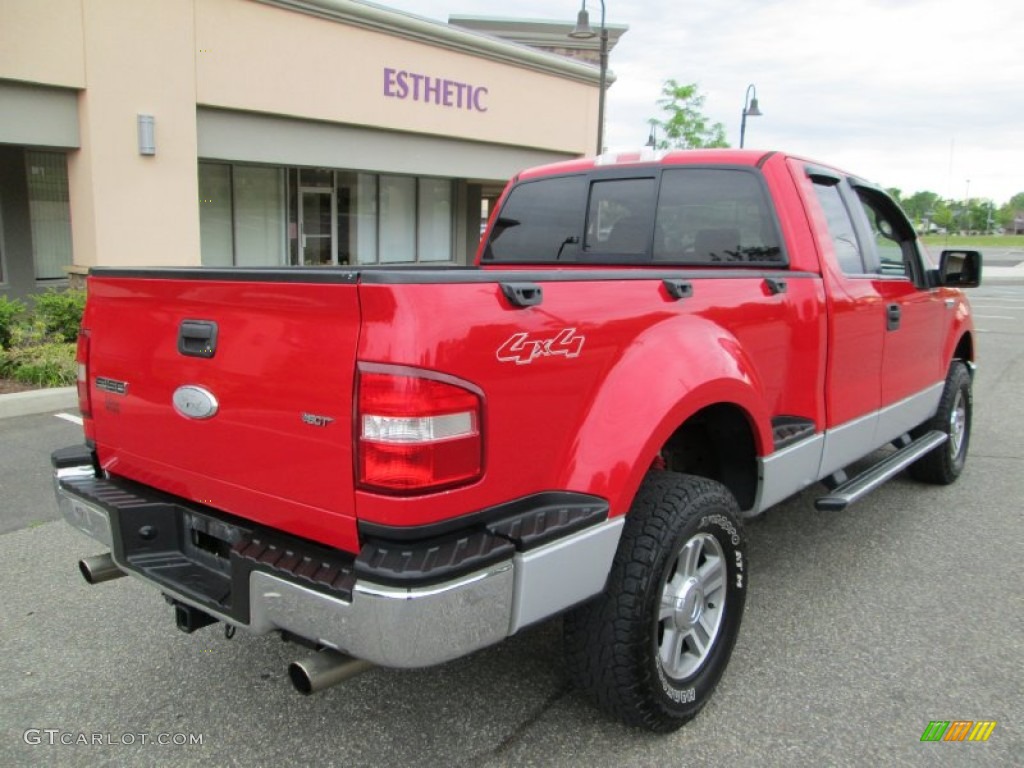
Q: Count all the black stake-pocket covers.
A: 3